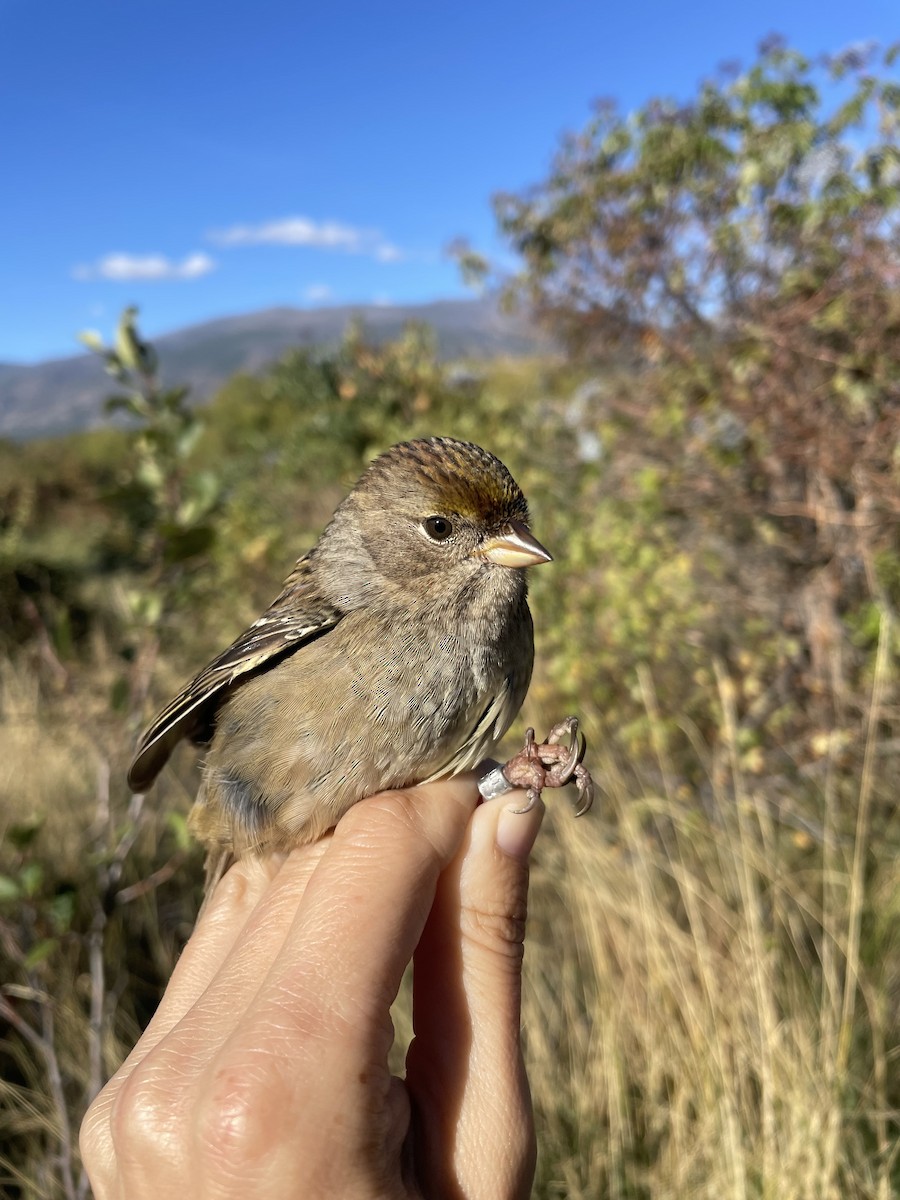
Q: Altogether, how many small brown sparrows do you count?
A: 1